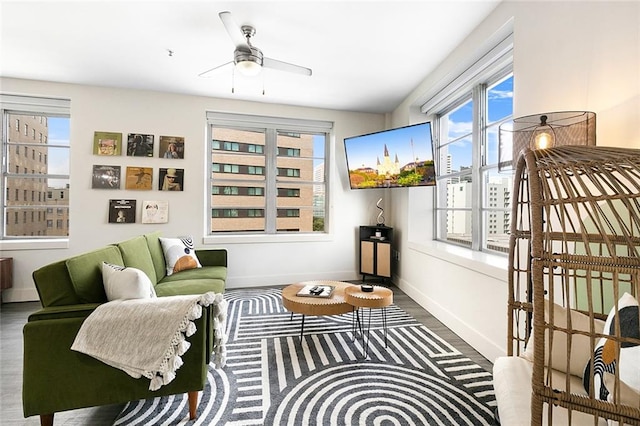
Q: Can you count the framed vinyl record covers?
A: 8